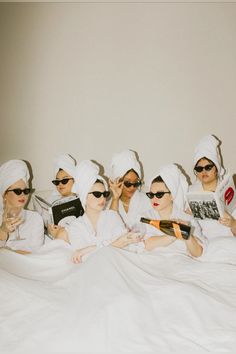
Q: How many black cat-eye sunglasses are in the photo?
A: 6